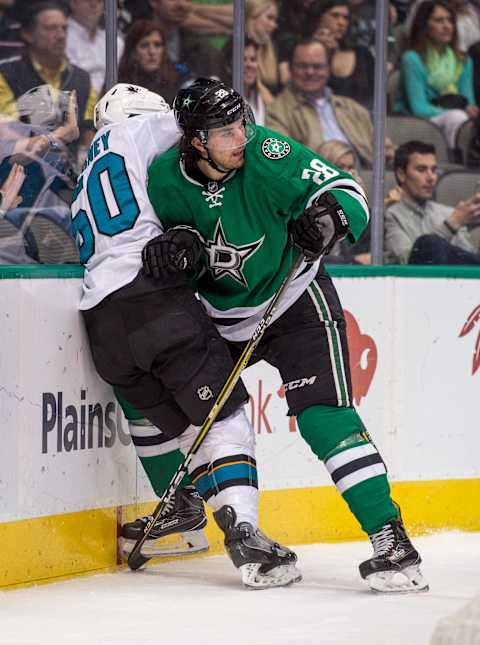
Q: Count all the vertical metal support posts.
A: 3